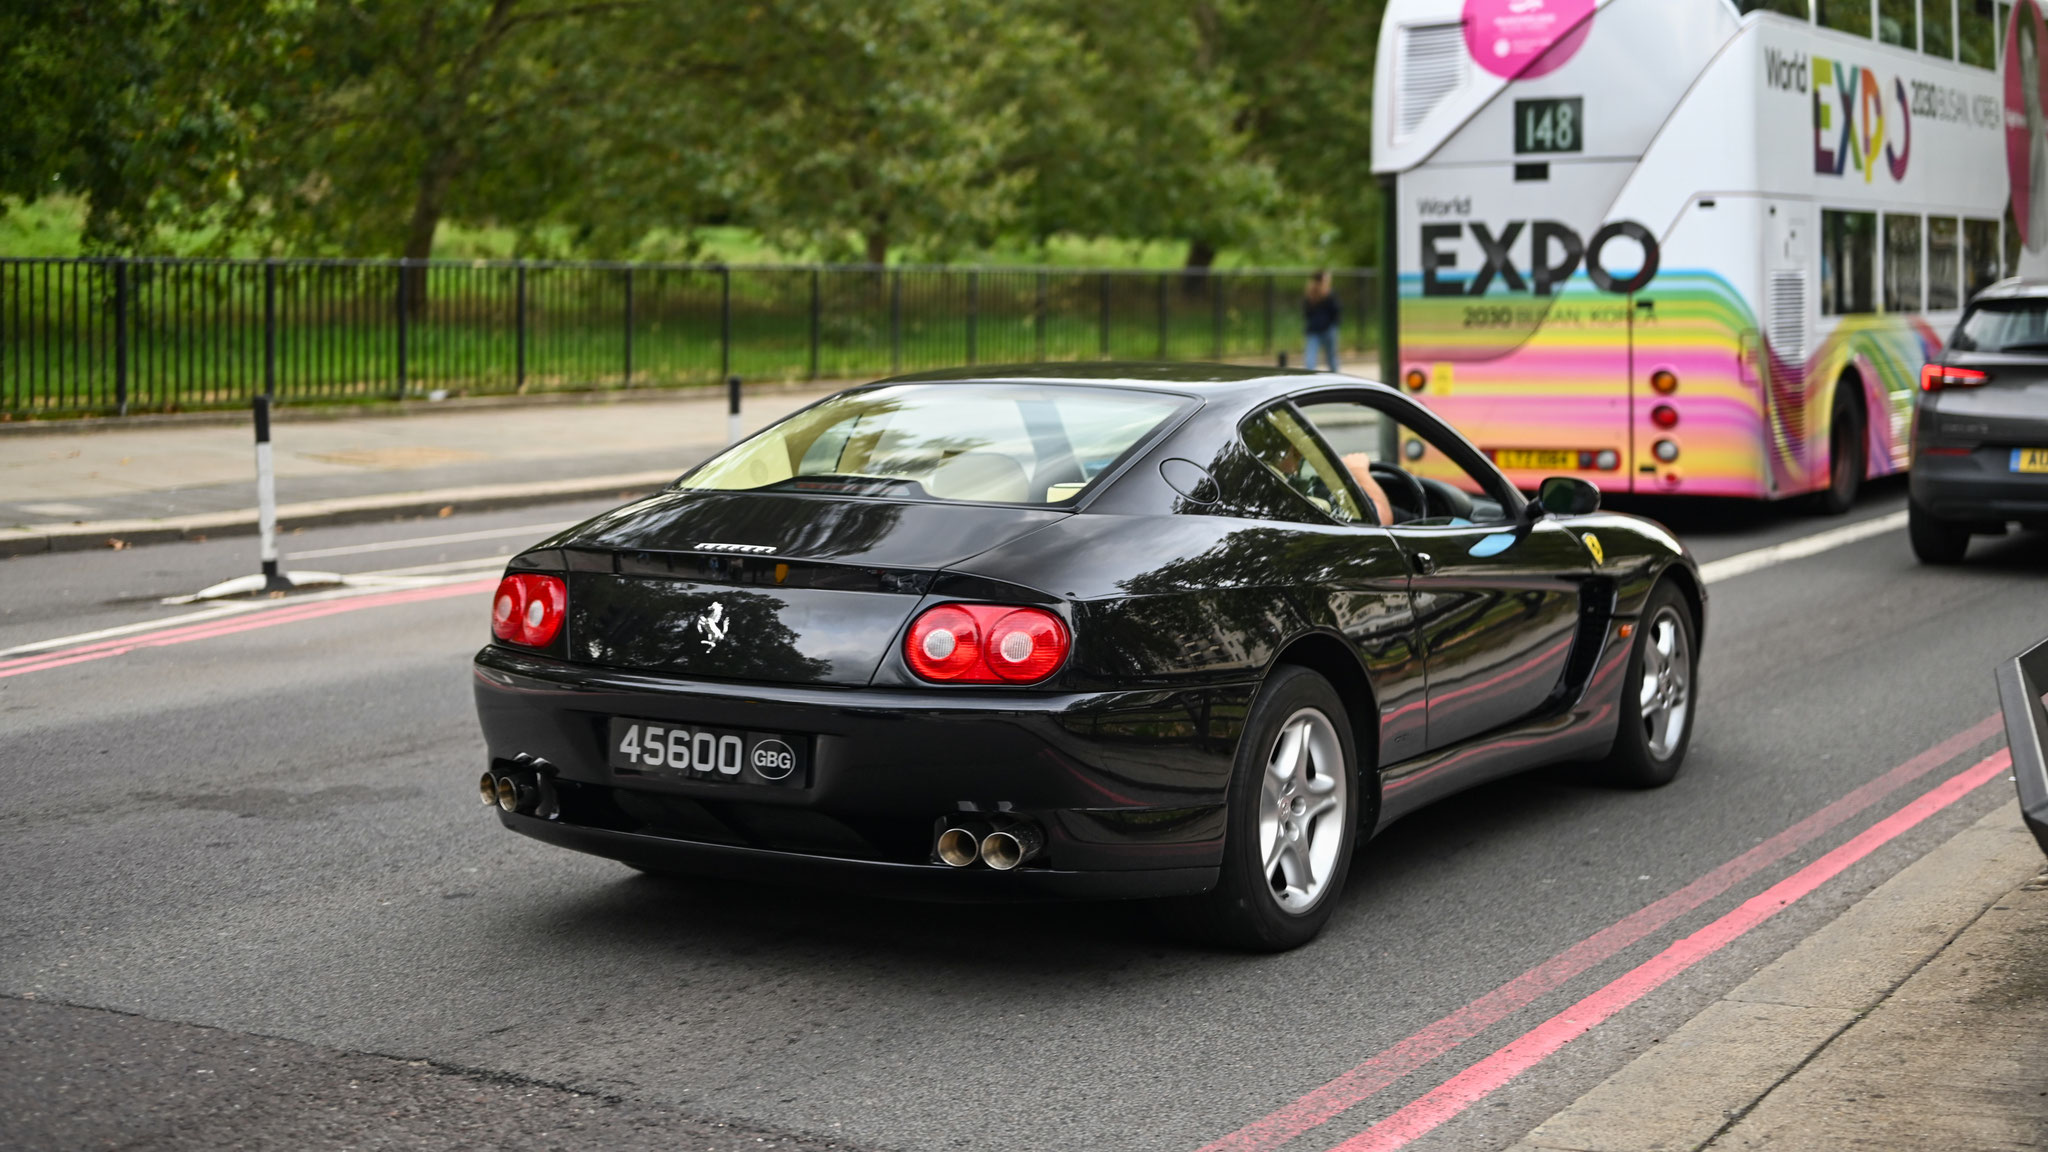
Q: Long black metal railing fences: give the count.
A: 1